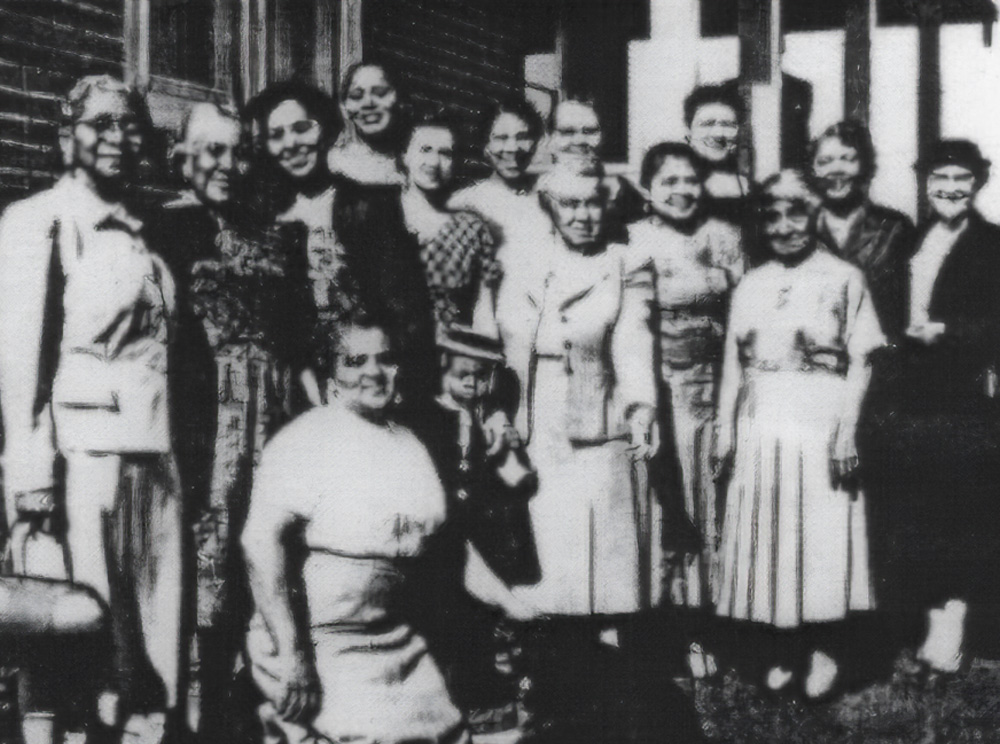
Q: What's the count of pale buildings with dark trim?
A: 1